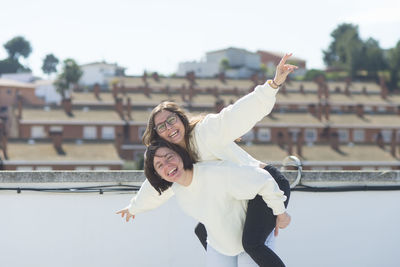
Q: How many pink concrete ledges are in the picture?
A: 0